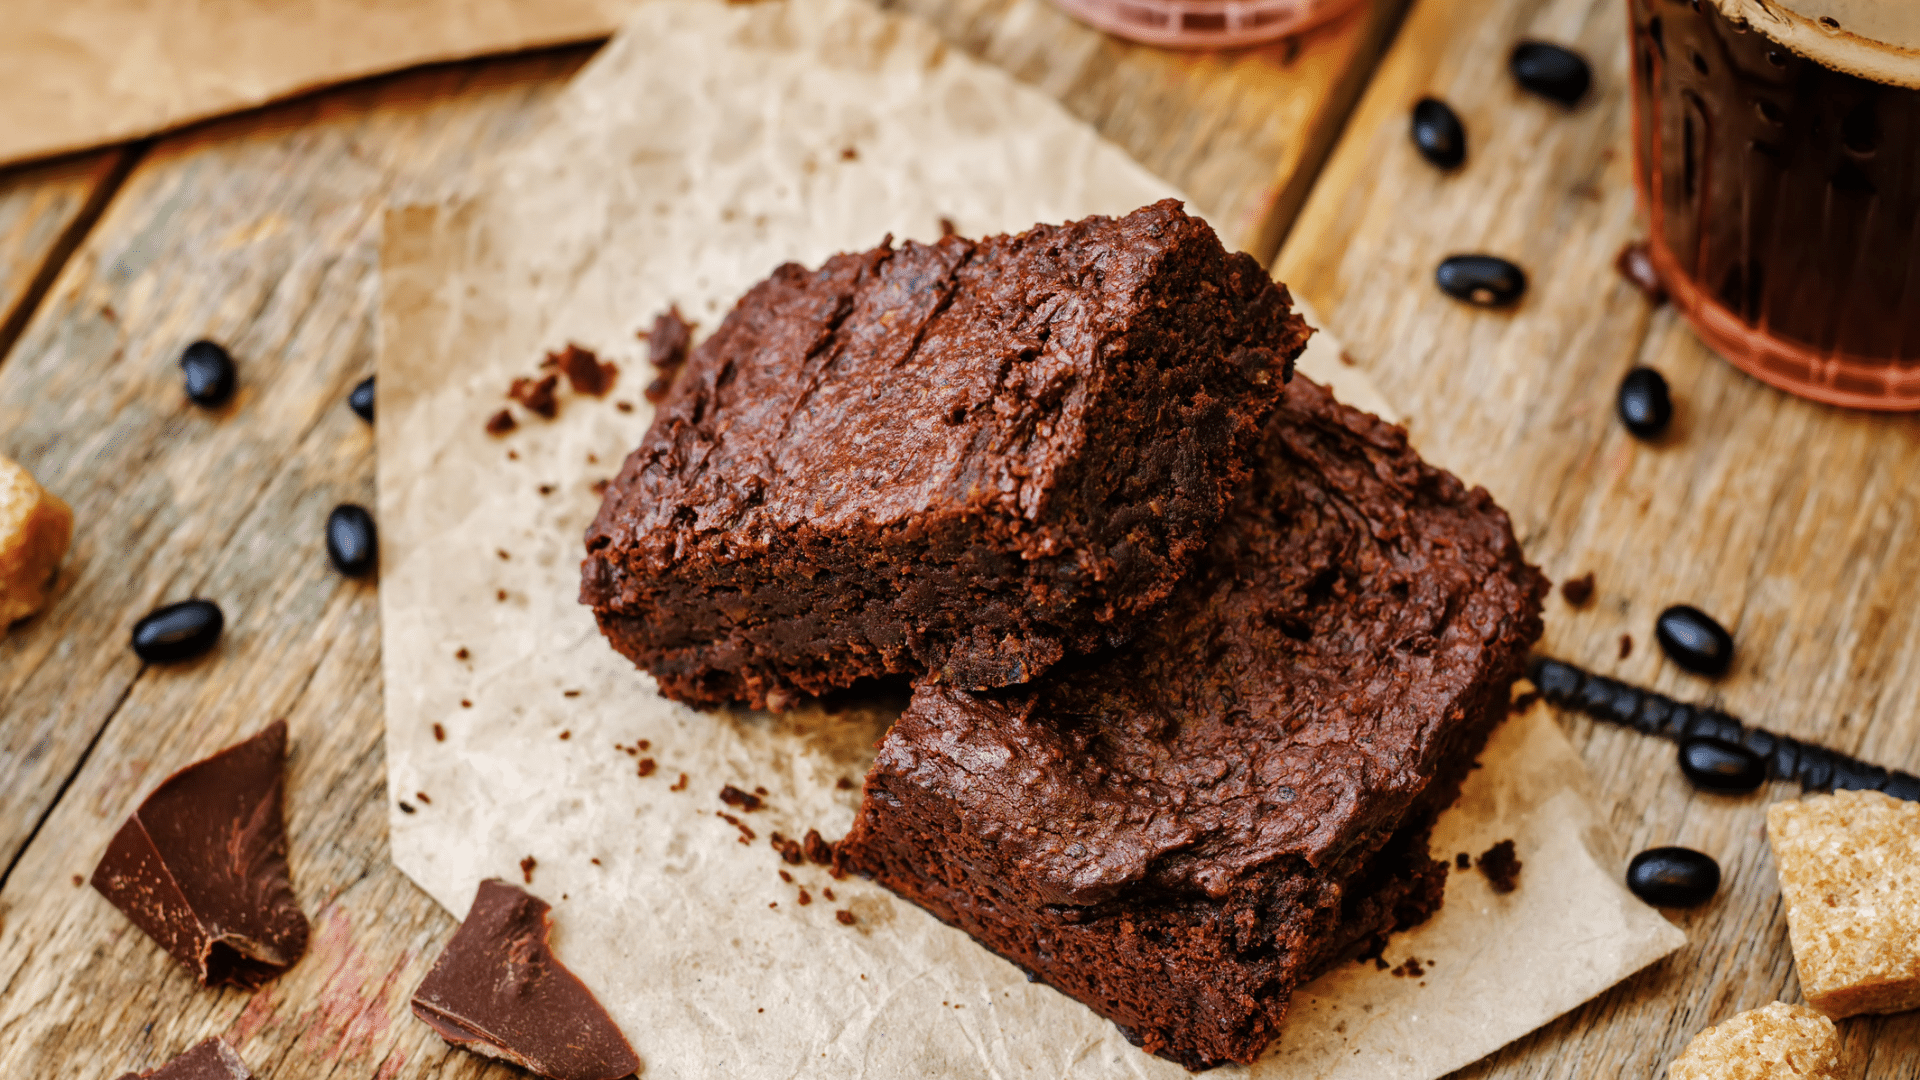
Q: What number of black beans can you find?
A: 11